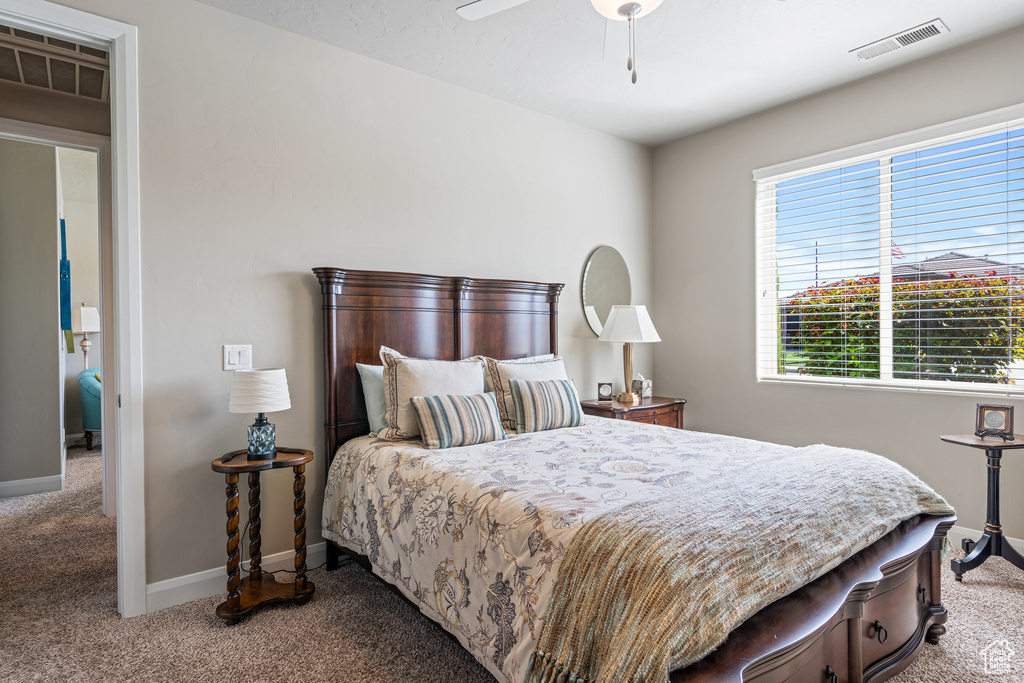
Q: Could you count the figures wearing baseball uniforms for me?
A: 0